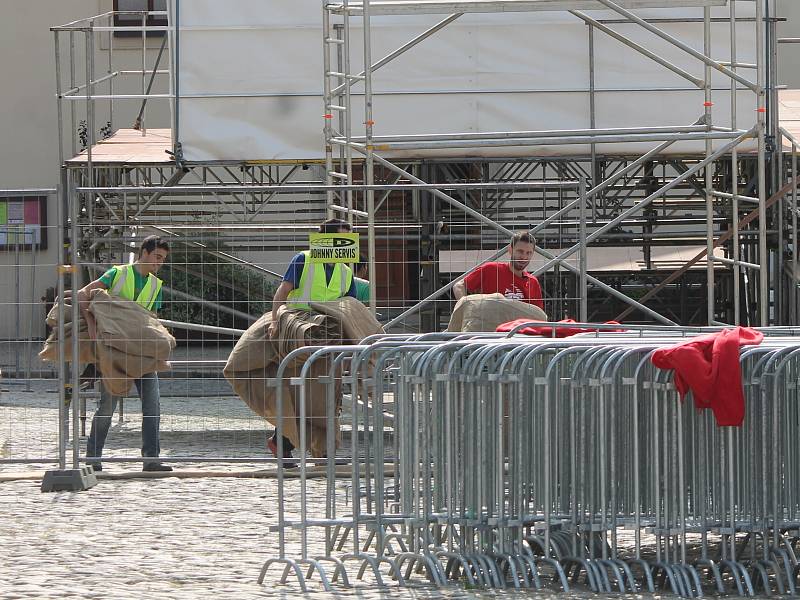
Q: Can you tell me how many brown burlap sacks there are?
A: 3